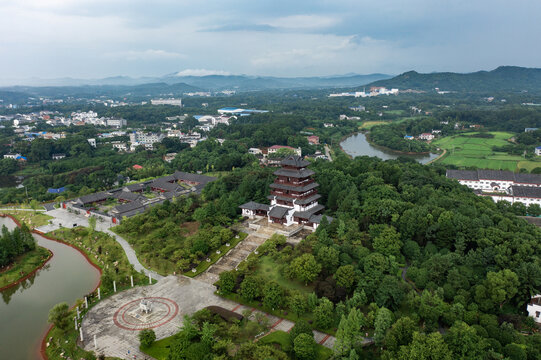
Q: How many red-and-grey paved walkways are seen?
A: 1